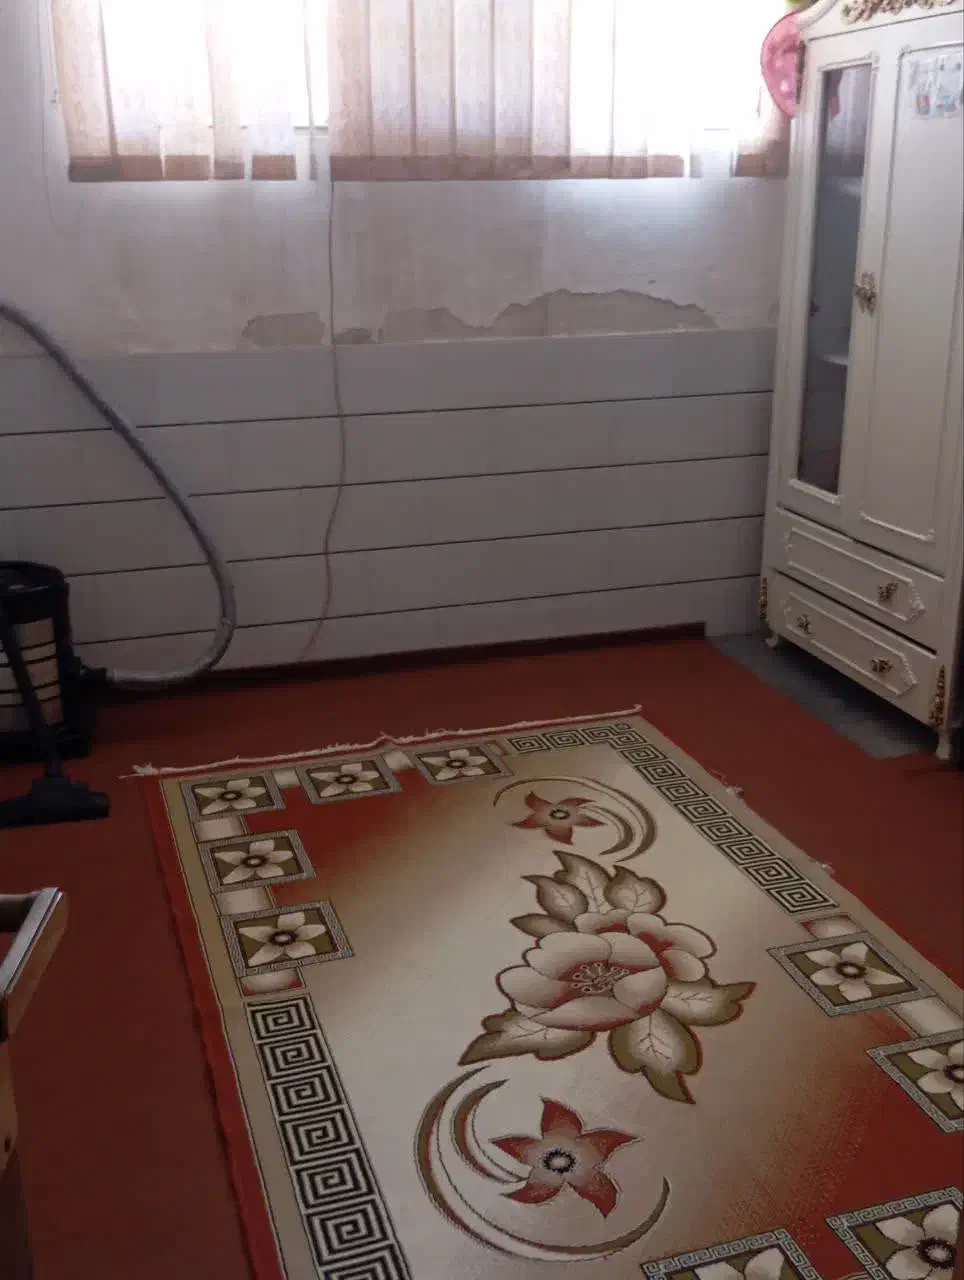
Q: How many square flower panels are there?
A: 9